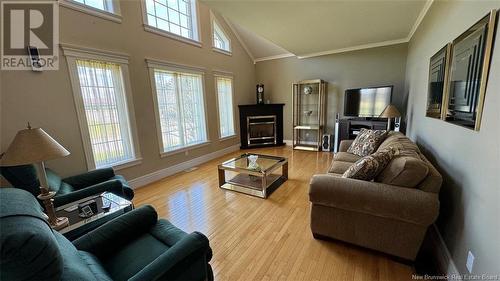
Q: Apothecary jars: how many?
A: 0